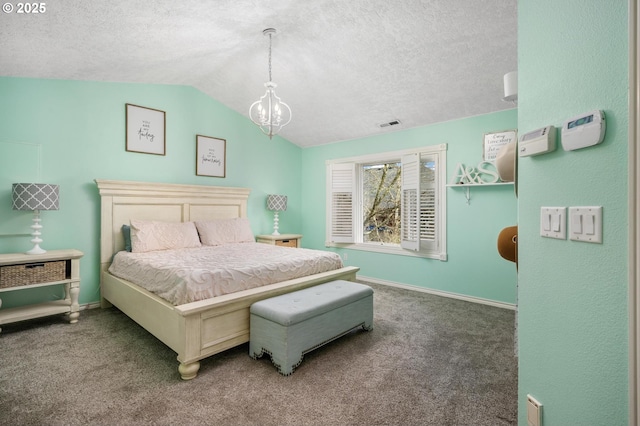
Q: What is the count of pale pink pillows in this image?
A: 2